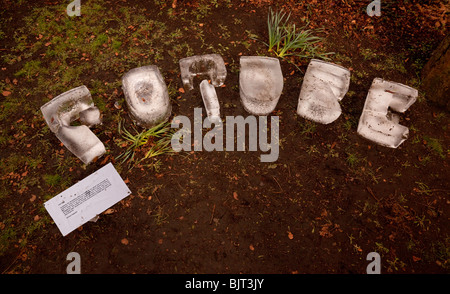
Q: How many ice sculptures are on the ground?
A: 6